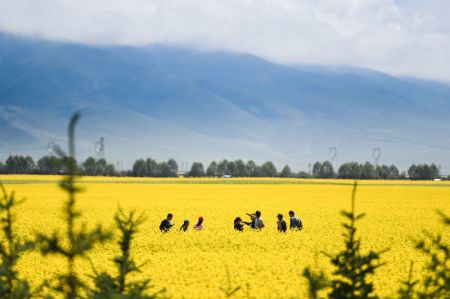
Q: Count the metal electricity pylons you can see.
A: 4